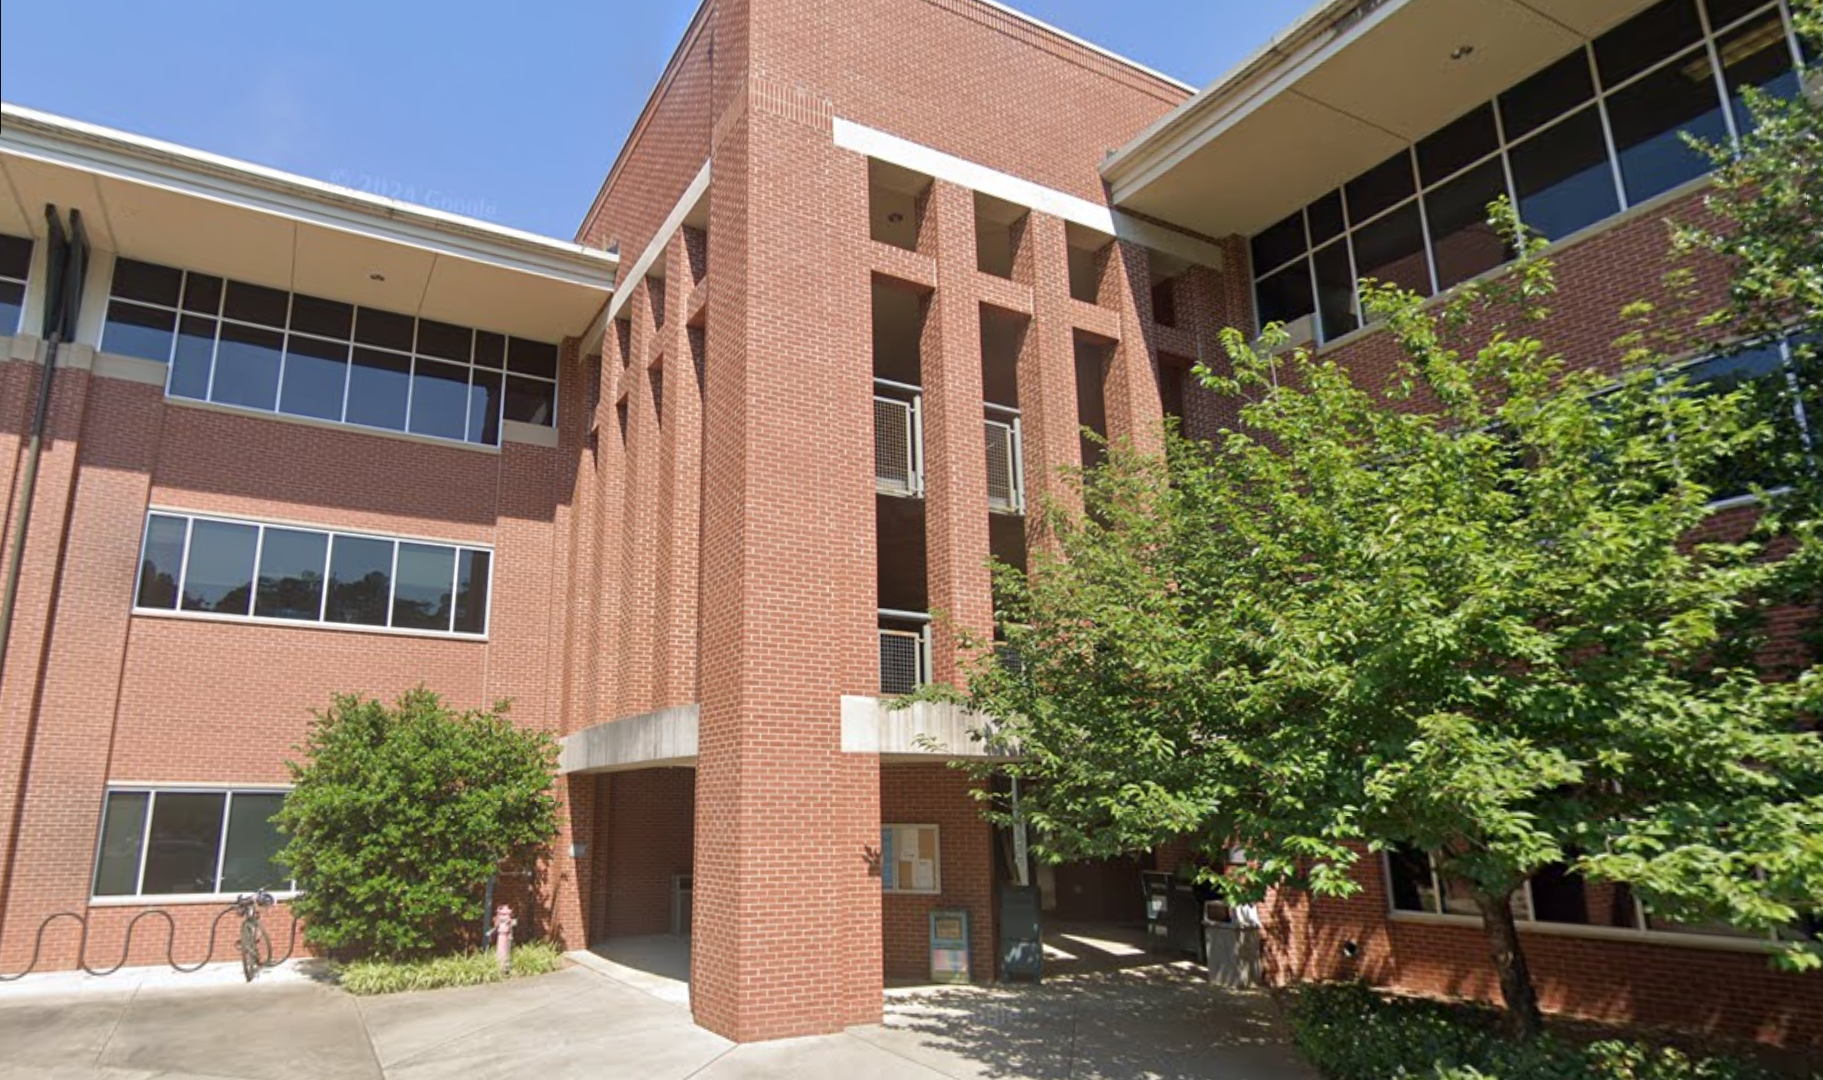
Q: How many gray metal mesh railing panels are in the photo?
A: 4